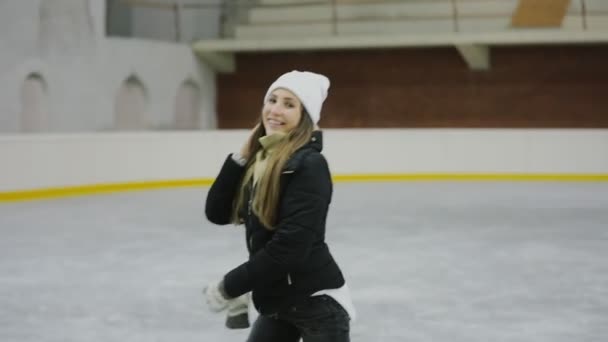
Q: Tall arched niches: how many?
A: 3